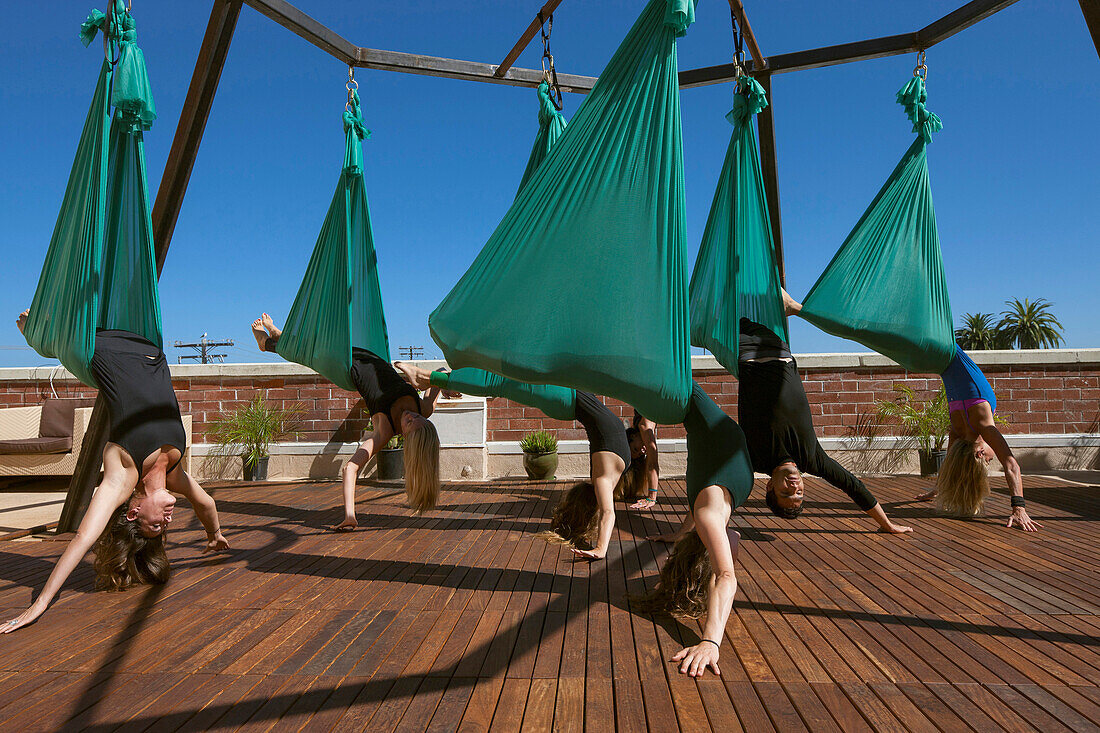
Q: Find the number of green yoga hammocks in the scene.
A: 6